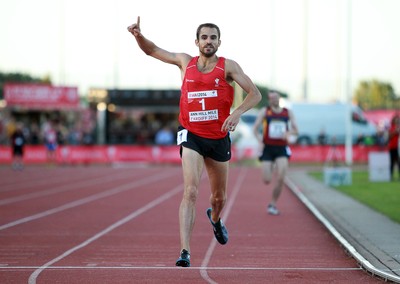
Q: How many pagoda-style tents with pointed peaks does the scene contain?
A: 0